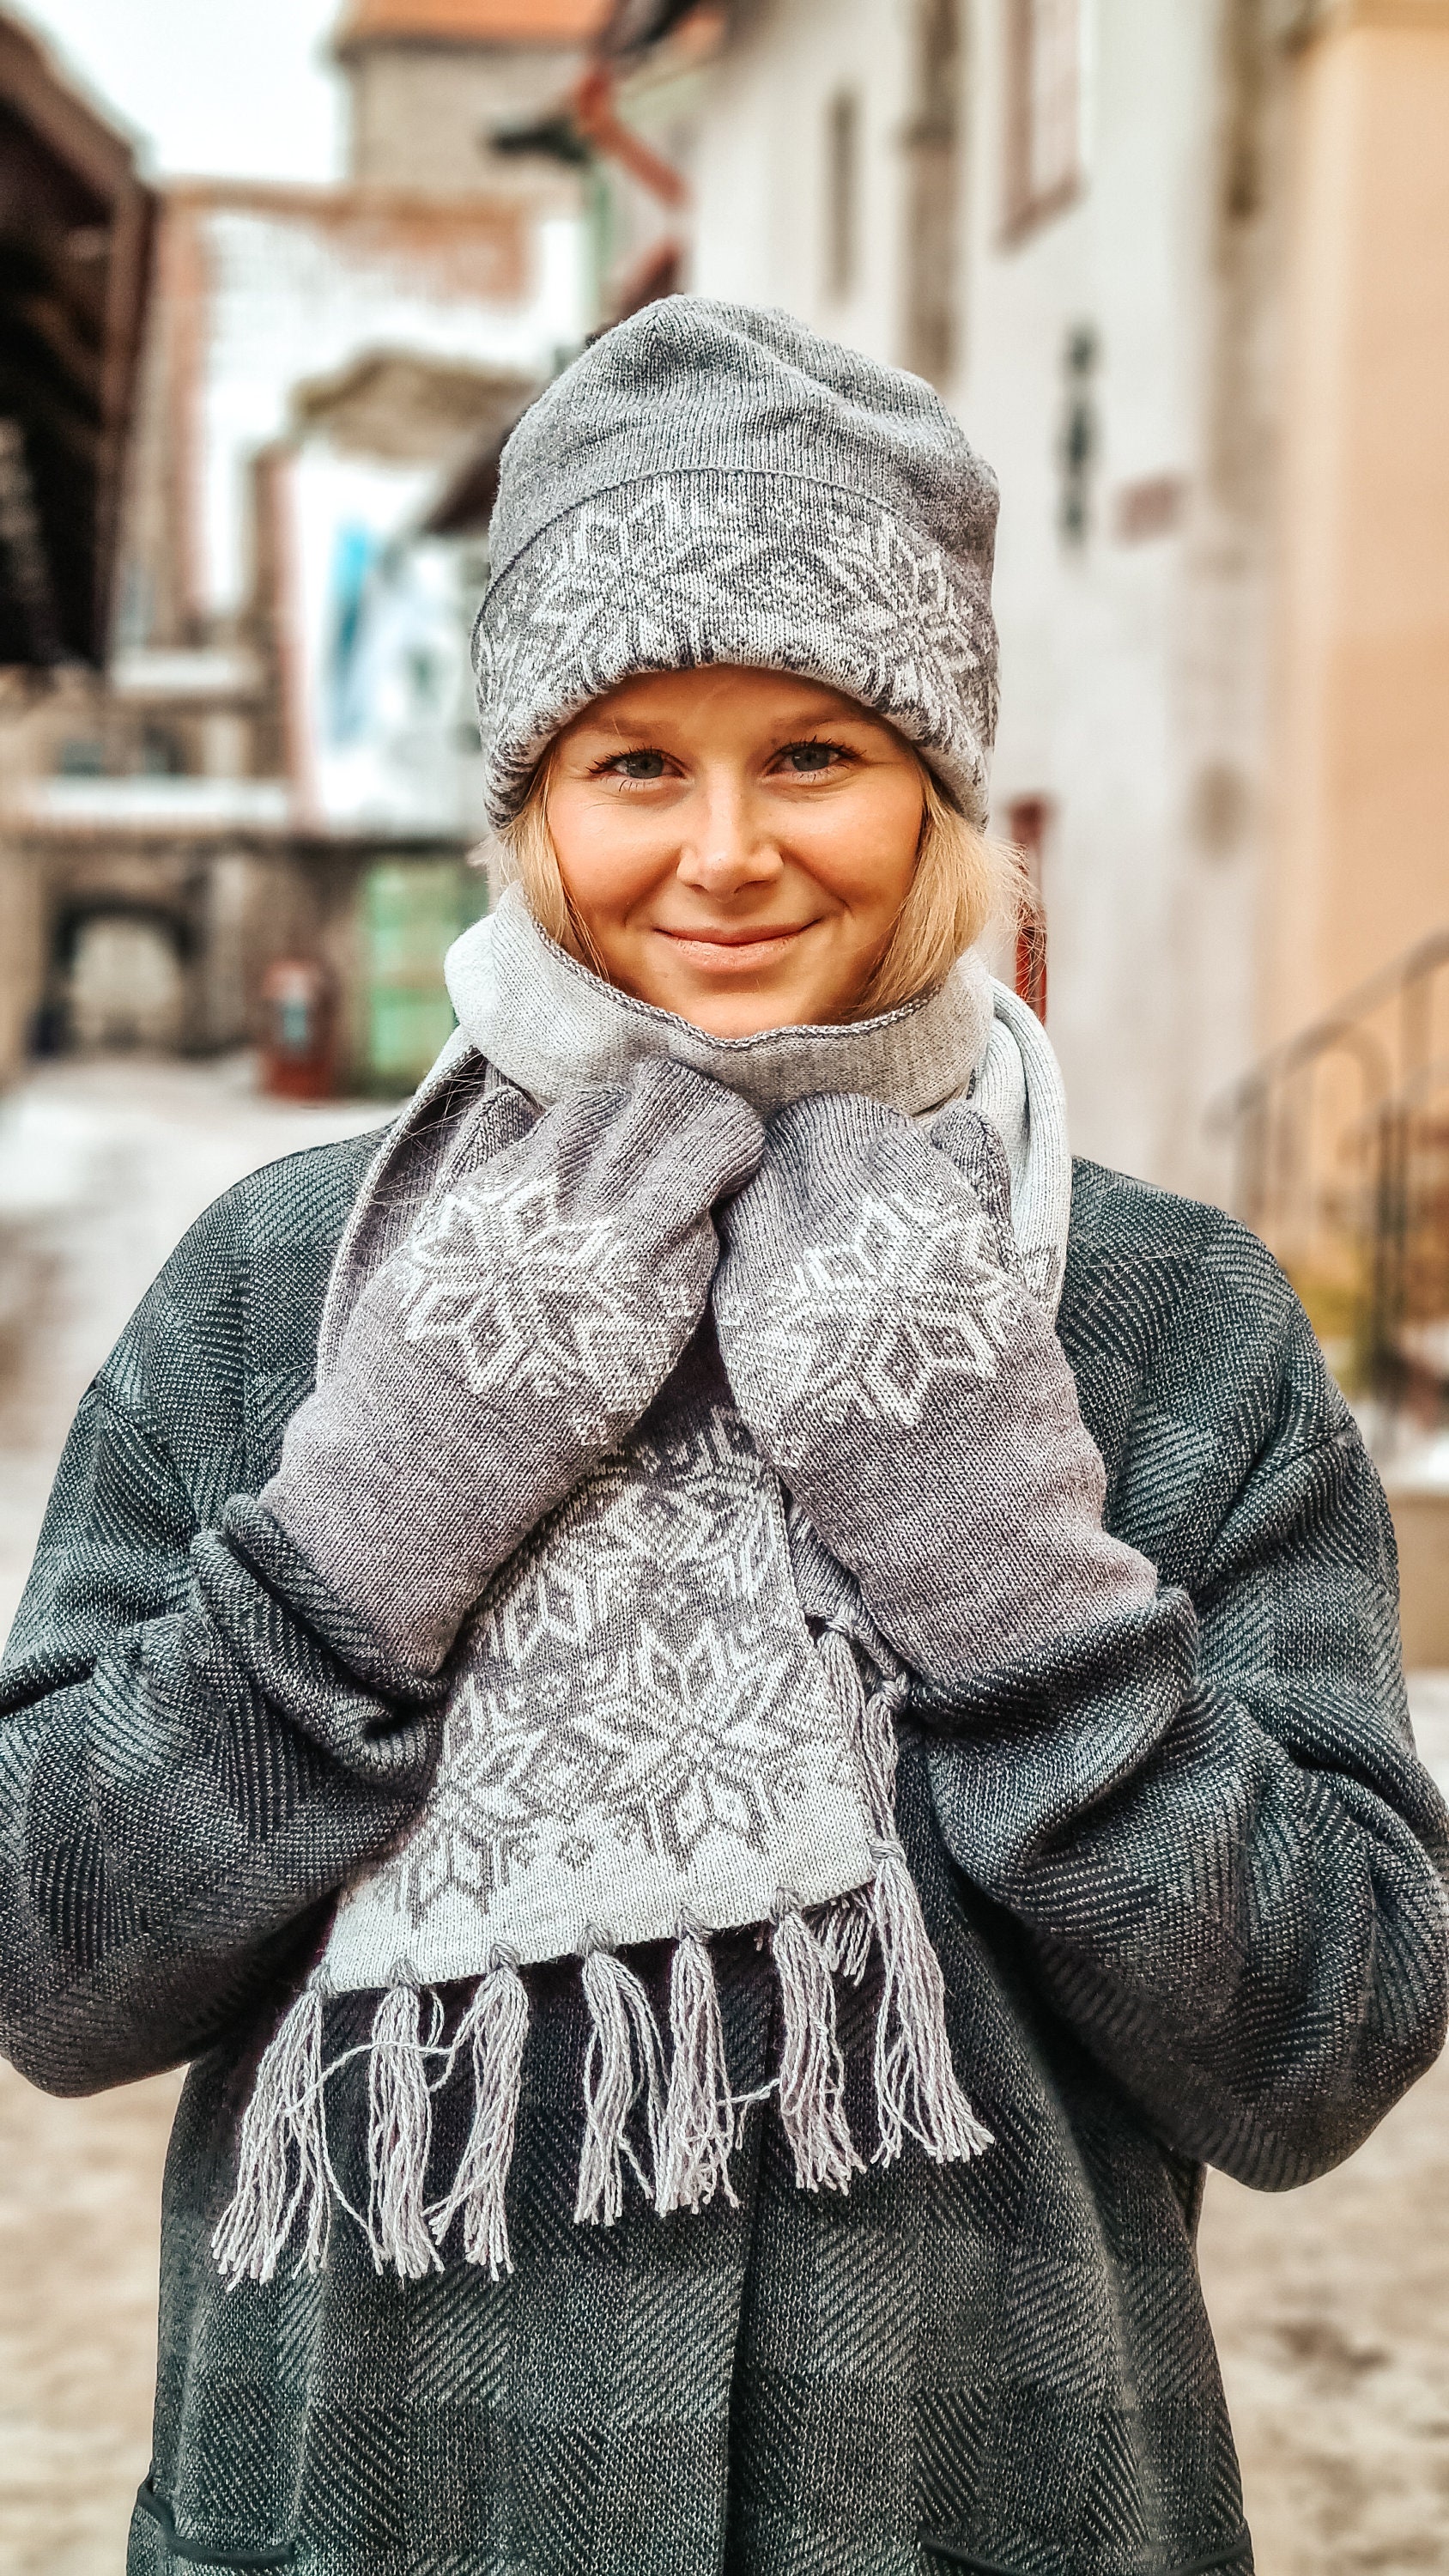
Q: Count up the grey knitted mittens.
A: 2